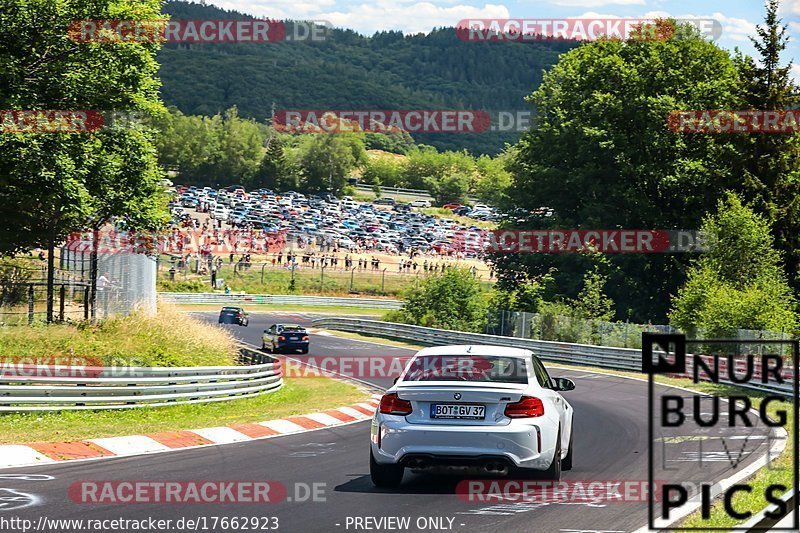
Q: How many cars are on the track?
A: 3